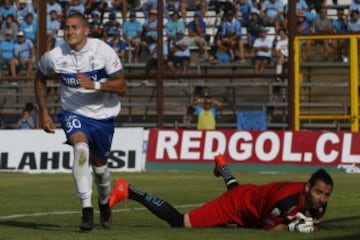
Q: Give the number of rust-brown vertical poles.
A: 3